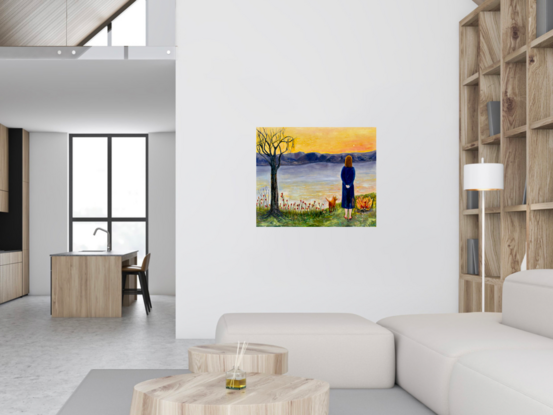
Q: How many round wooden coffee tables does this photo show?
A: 2